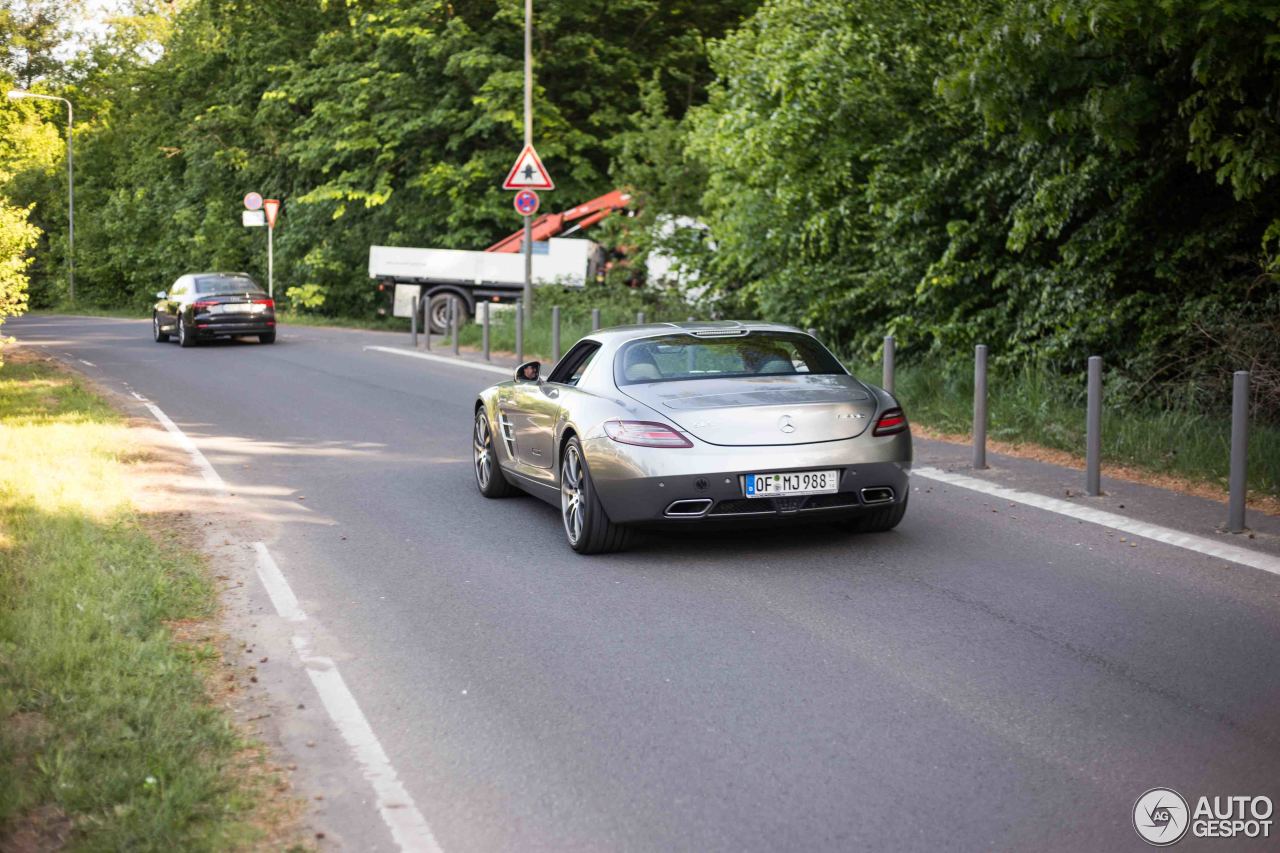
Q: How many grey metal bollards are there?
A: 15